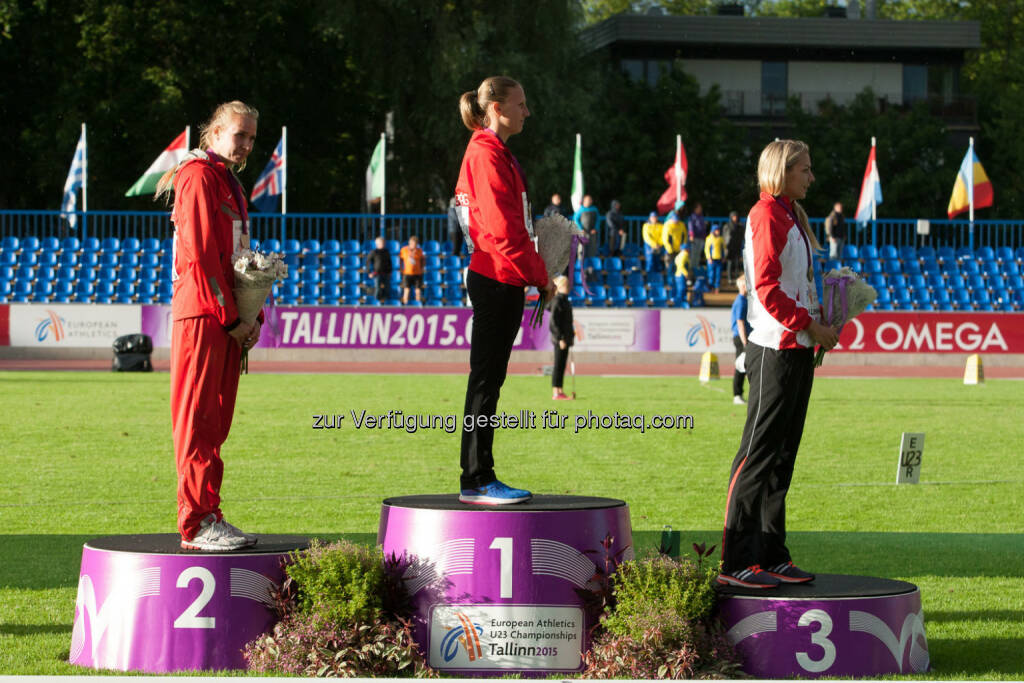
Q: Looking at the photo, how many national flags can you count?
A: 8